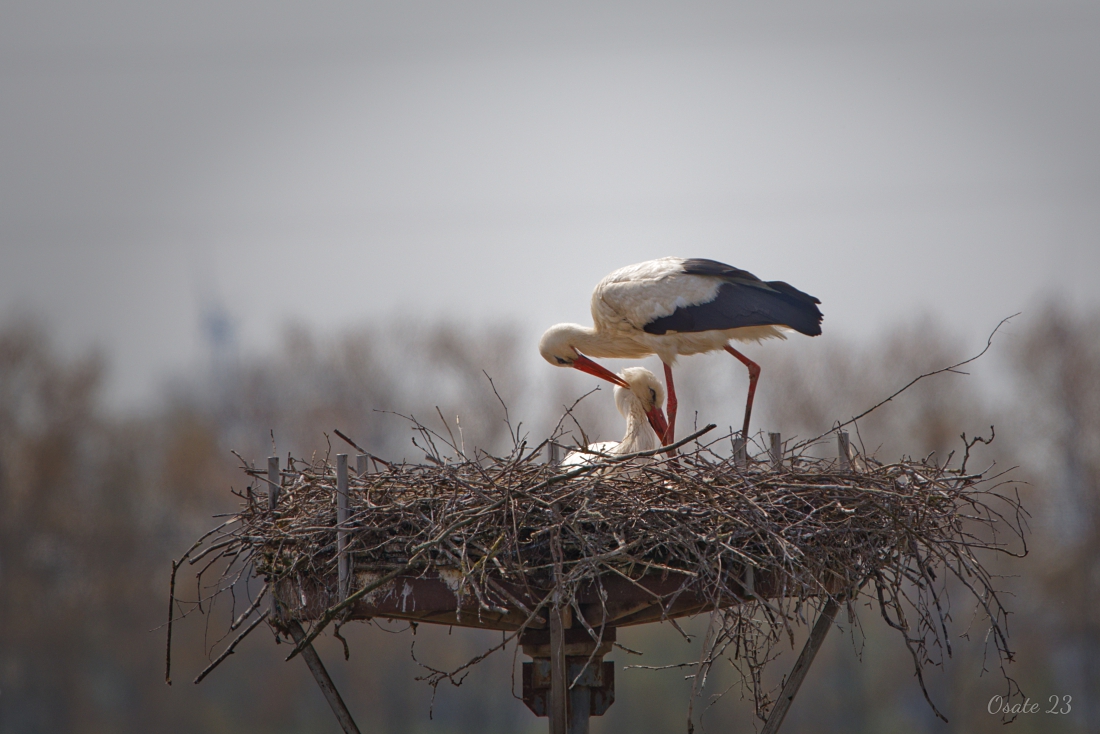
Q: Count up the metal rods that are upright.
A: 7